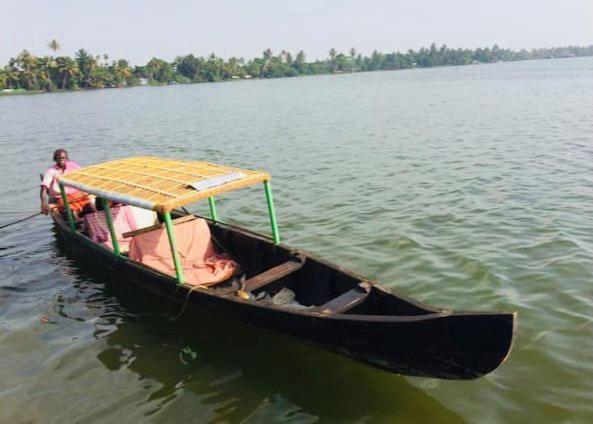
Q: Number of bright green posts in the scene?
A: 5